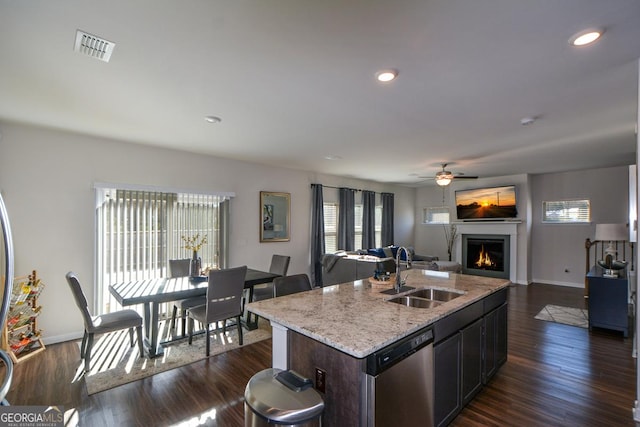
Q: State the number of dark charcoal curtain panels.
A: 4